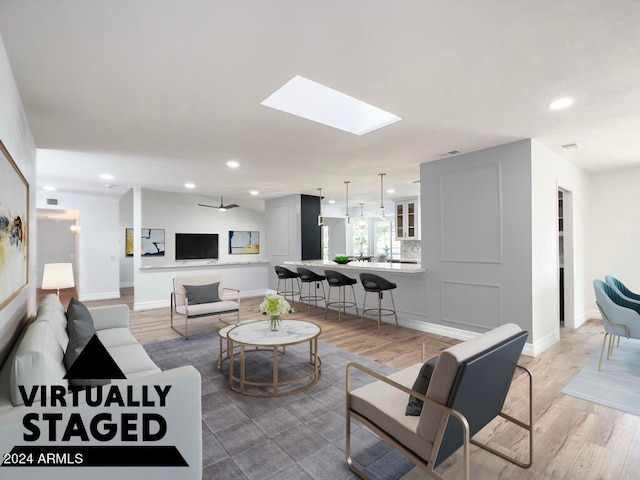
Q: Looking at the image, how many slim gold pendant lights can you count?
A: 3